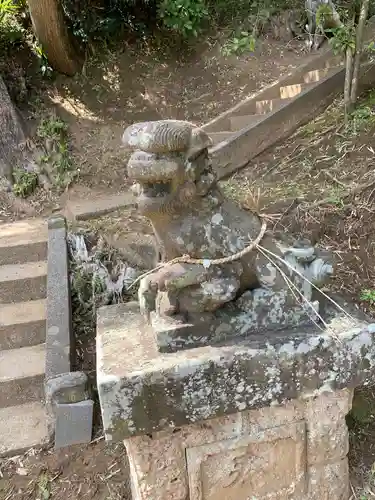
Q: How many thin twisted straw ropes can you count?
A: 1